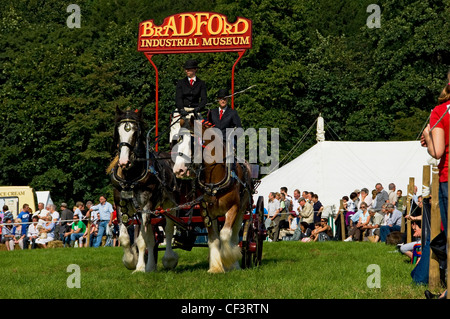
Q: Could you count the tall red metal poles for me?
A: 2